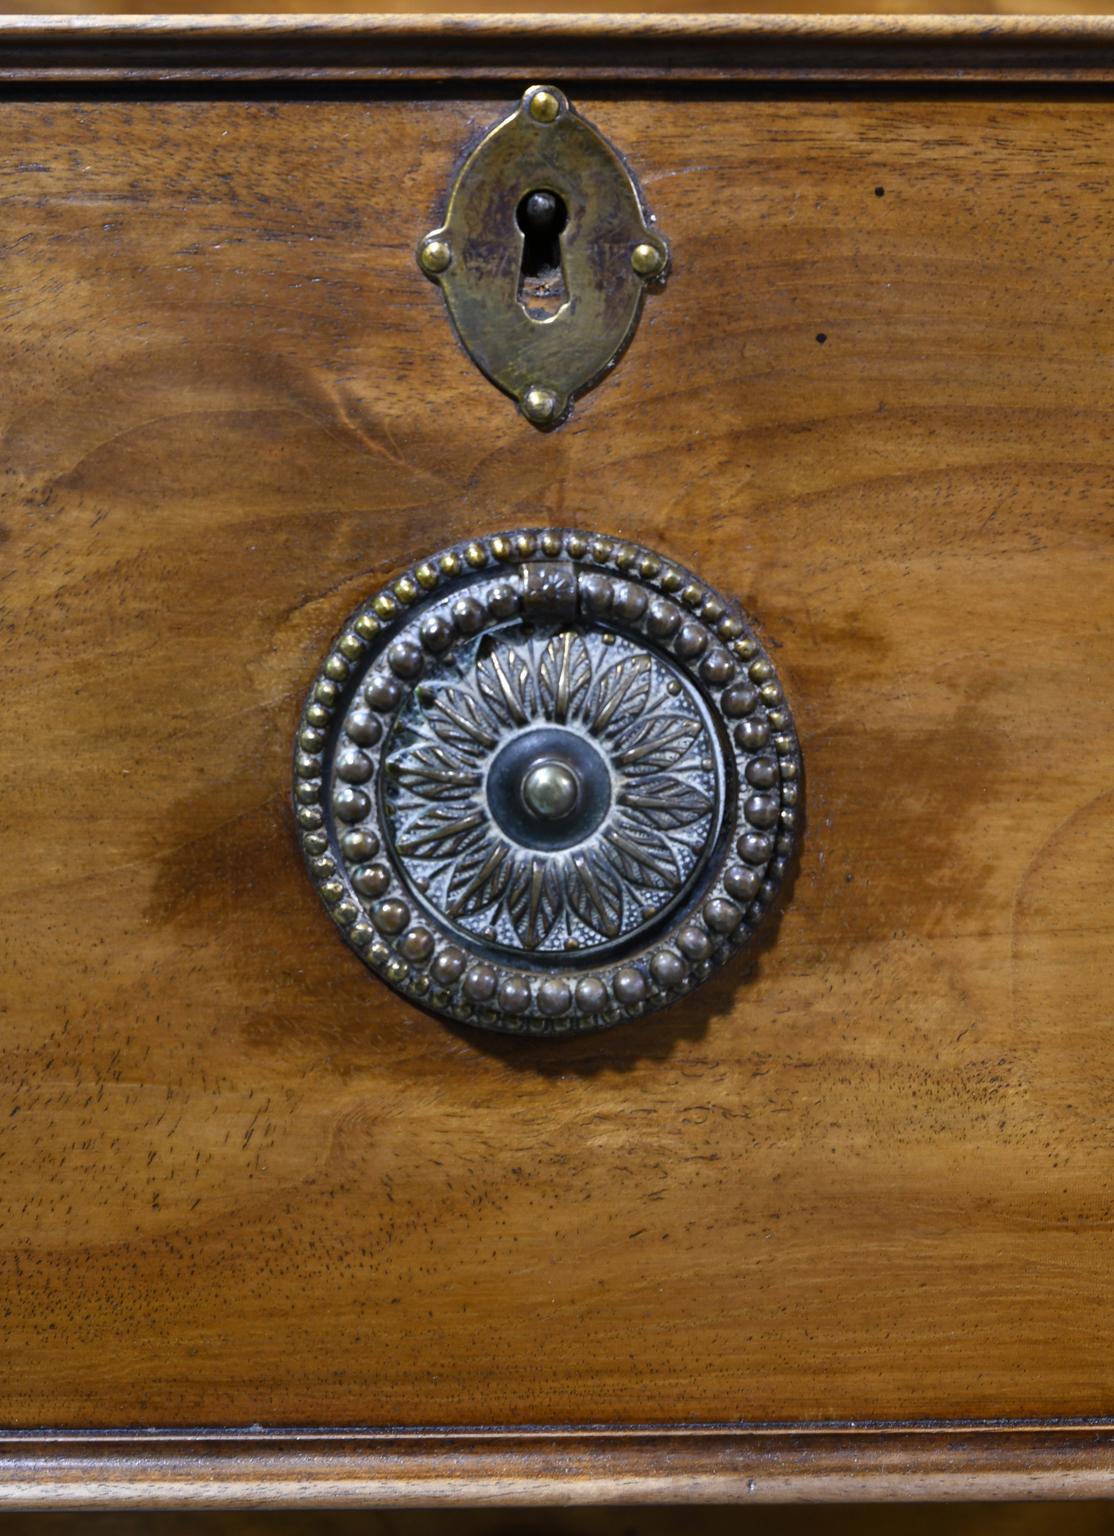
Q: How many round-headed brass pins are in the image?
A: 4